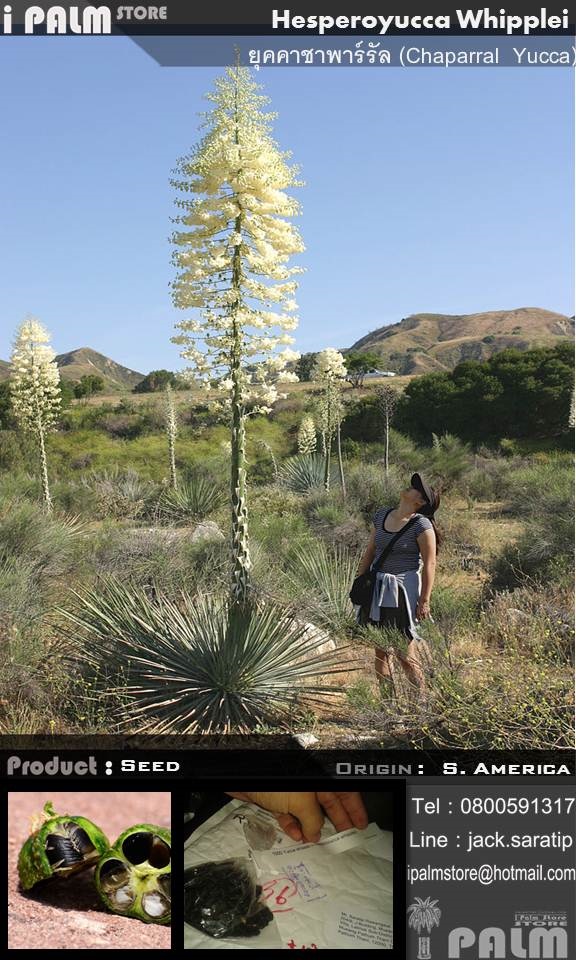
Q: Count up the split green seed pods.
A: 2